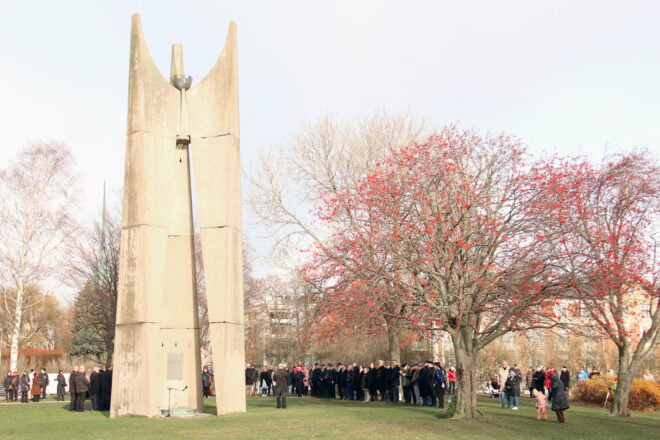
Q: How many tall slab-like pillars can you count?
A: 3